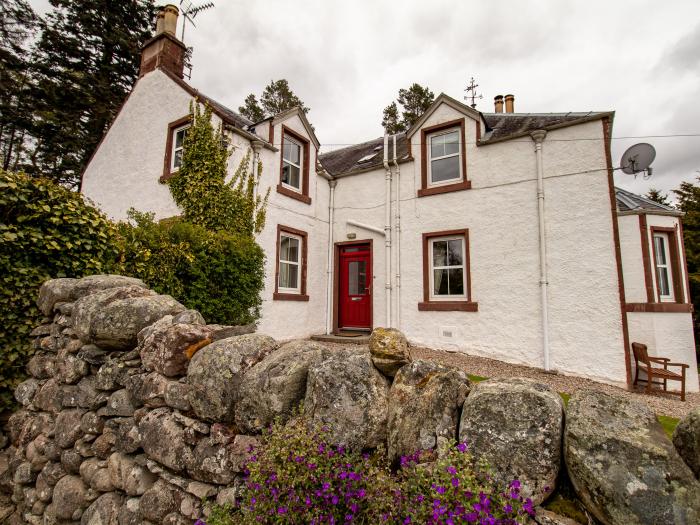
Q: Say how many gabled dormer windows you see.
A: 2